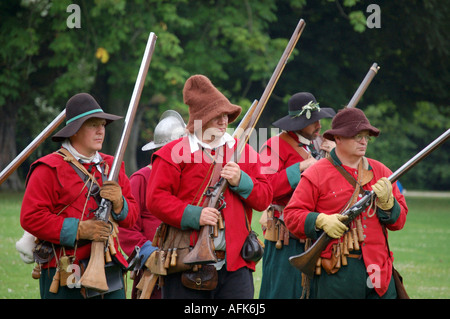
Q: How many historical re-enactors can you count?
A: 5